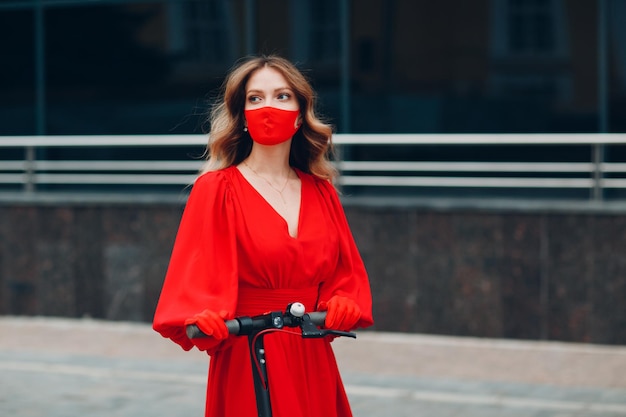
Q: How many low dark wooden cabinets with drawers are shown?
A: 0